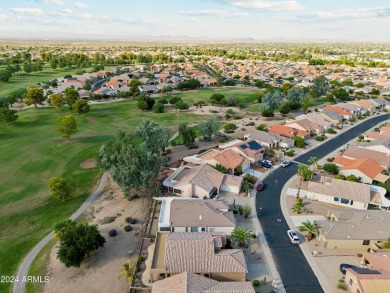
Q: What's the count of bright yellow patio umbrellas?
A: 0